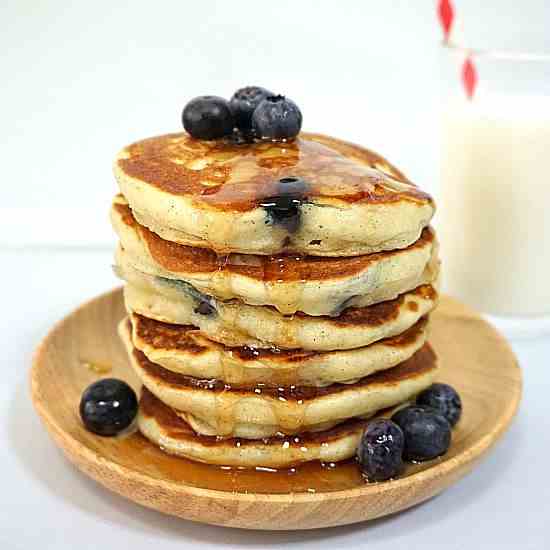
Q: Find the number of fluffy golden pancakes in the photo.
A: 6